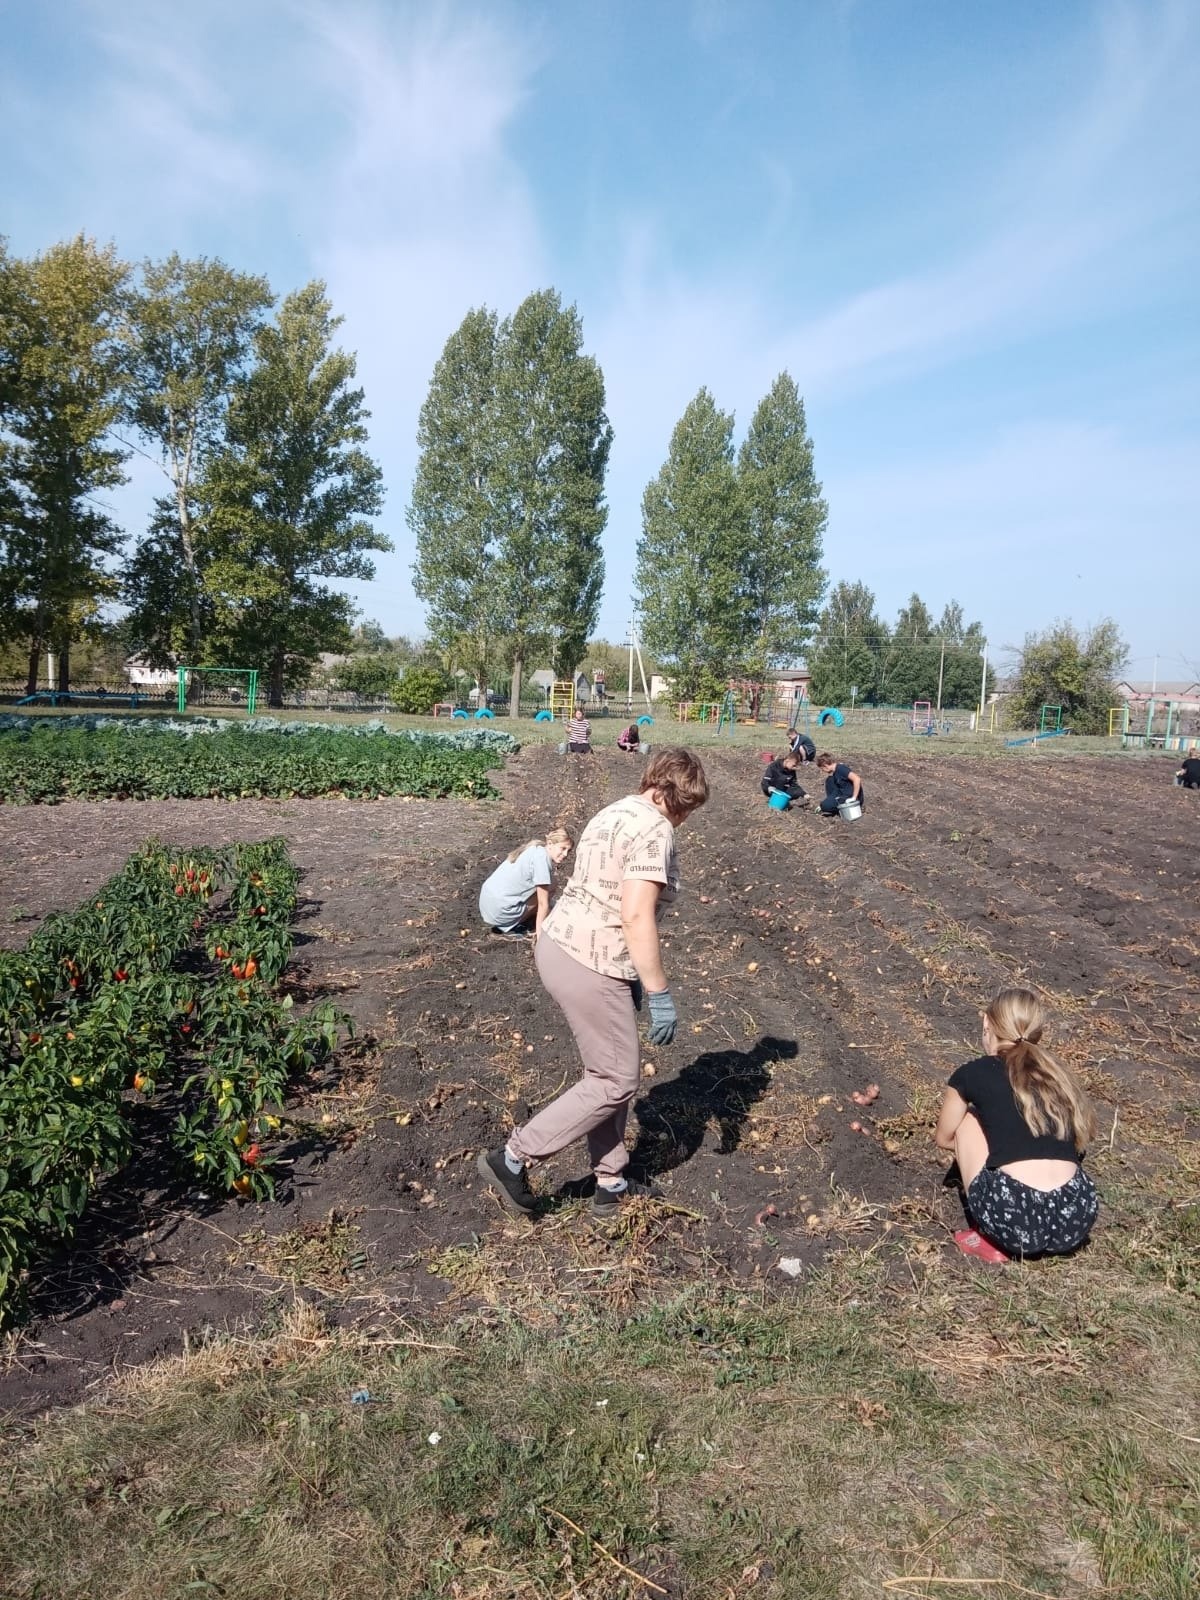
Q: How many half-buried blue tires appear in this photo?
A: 5